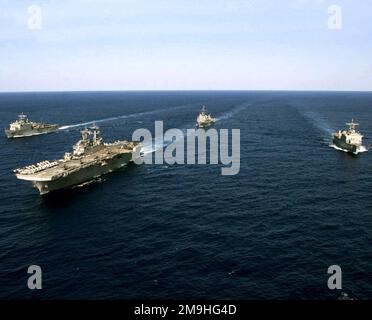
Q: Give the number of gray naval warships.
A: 4